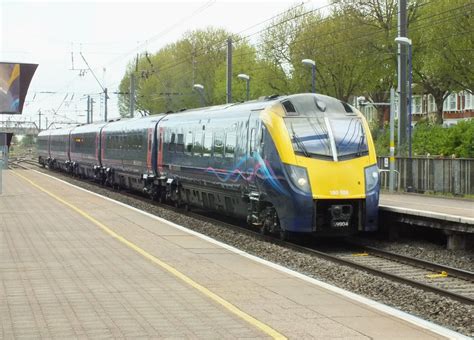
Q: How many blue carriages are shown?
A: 5